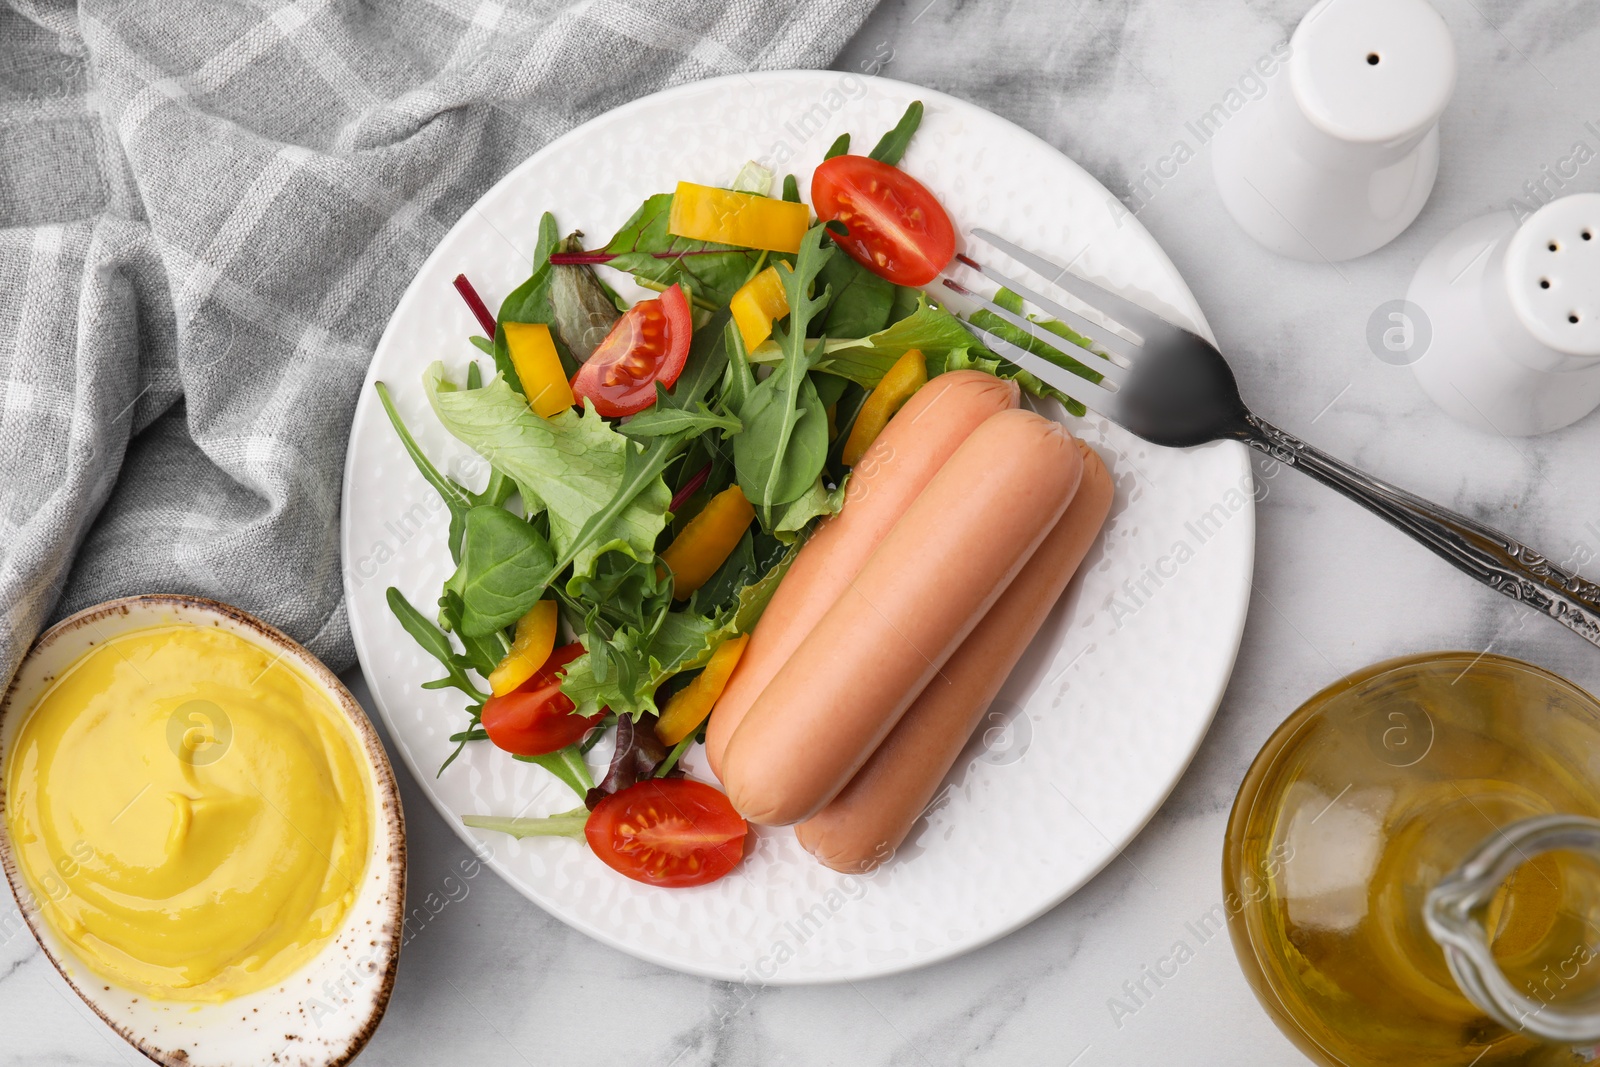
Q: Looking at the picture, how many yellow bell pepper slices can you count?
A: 7